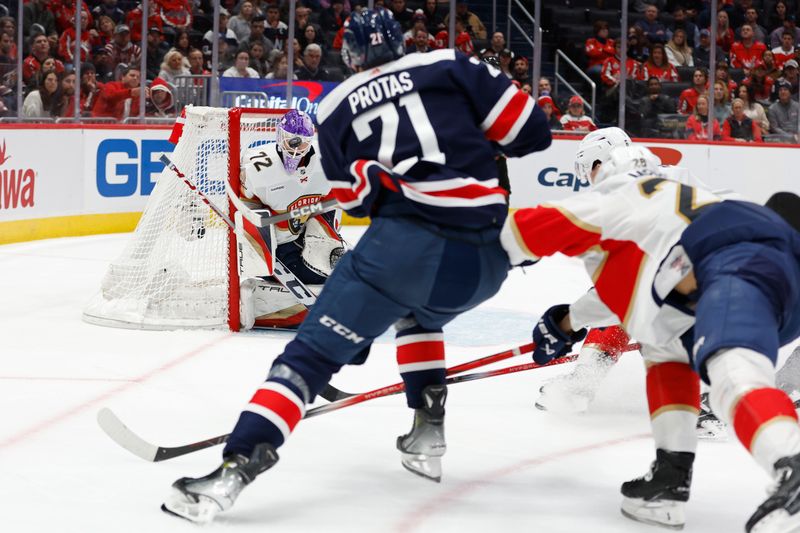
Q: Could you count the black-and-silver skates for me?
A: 2